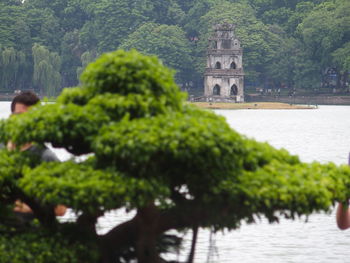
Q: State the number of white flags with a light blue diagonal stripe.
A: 0